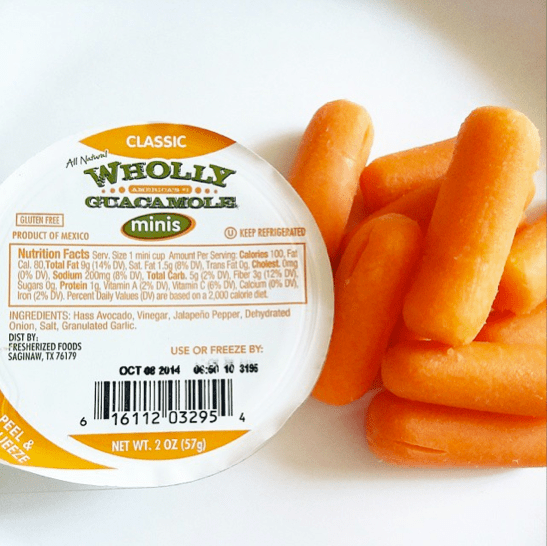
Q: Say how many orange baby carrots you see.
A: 9